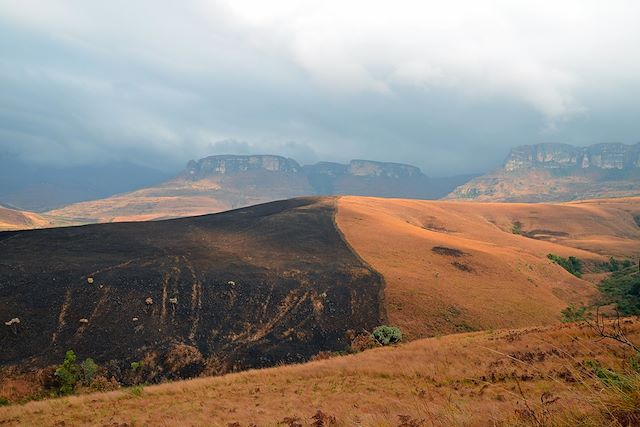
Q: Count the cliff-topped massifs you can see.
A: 3